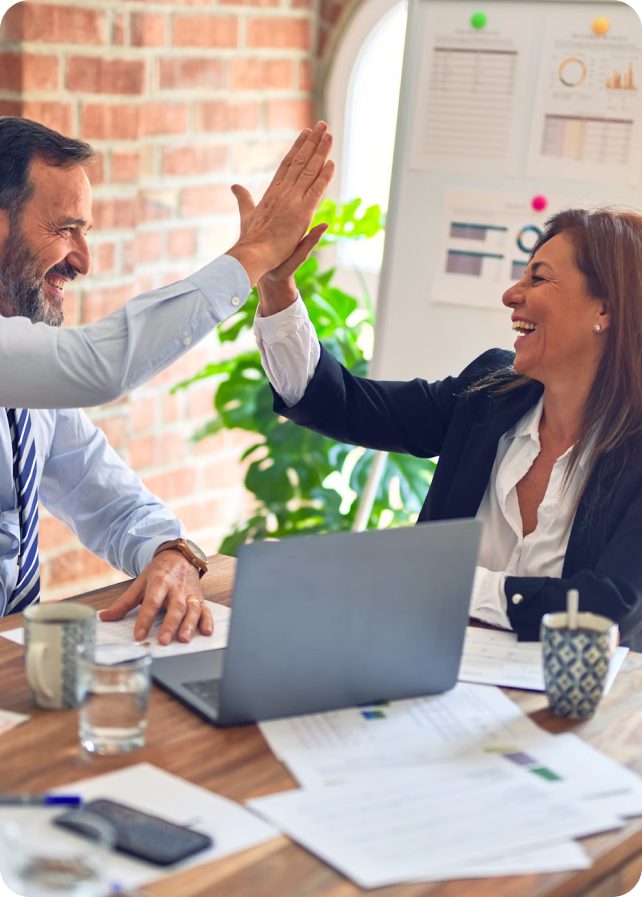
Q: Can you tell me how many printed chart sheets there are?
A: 3